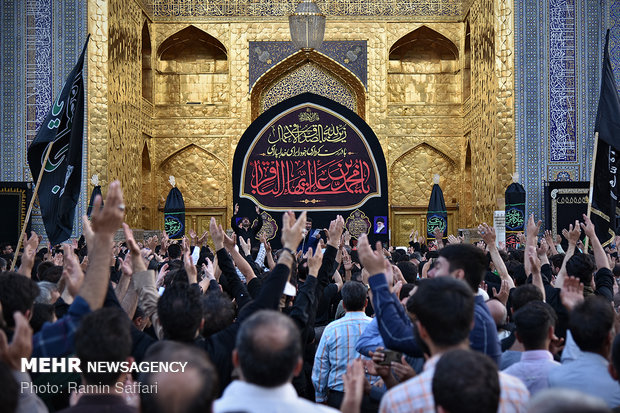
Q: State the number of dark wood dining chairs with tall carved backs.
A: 0